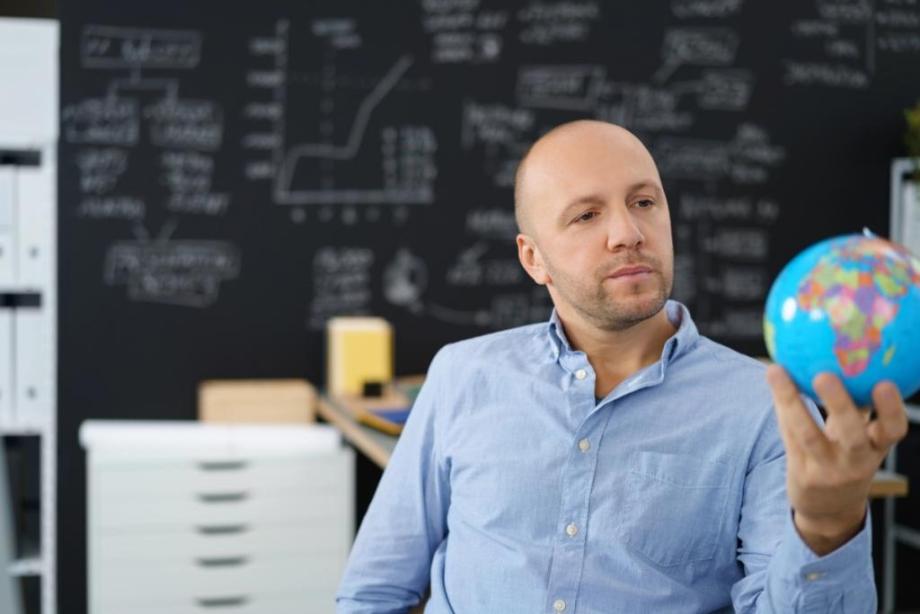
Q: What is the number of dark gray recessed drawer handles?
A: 5